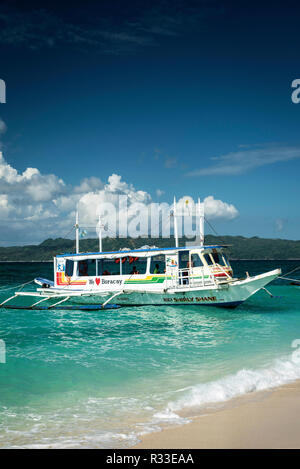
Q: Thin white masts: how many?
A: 4